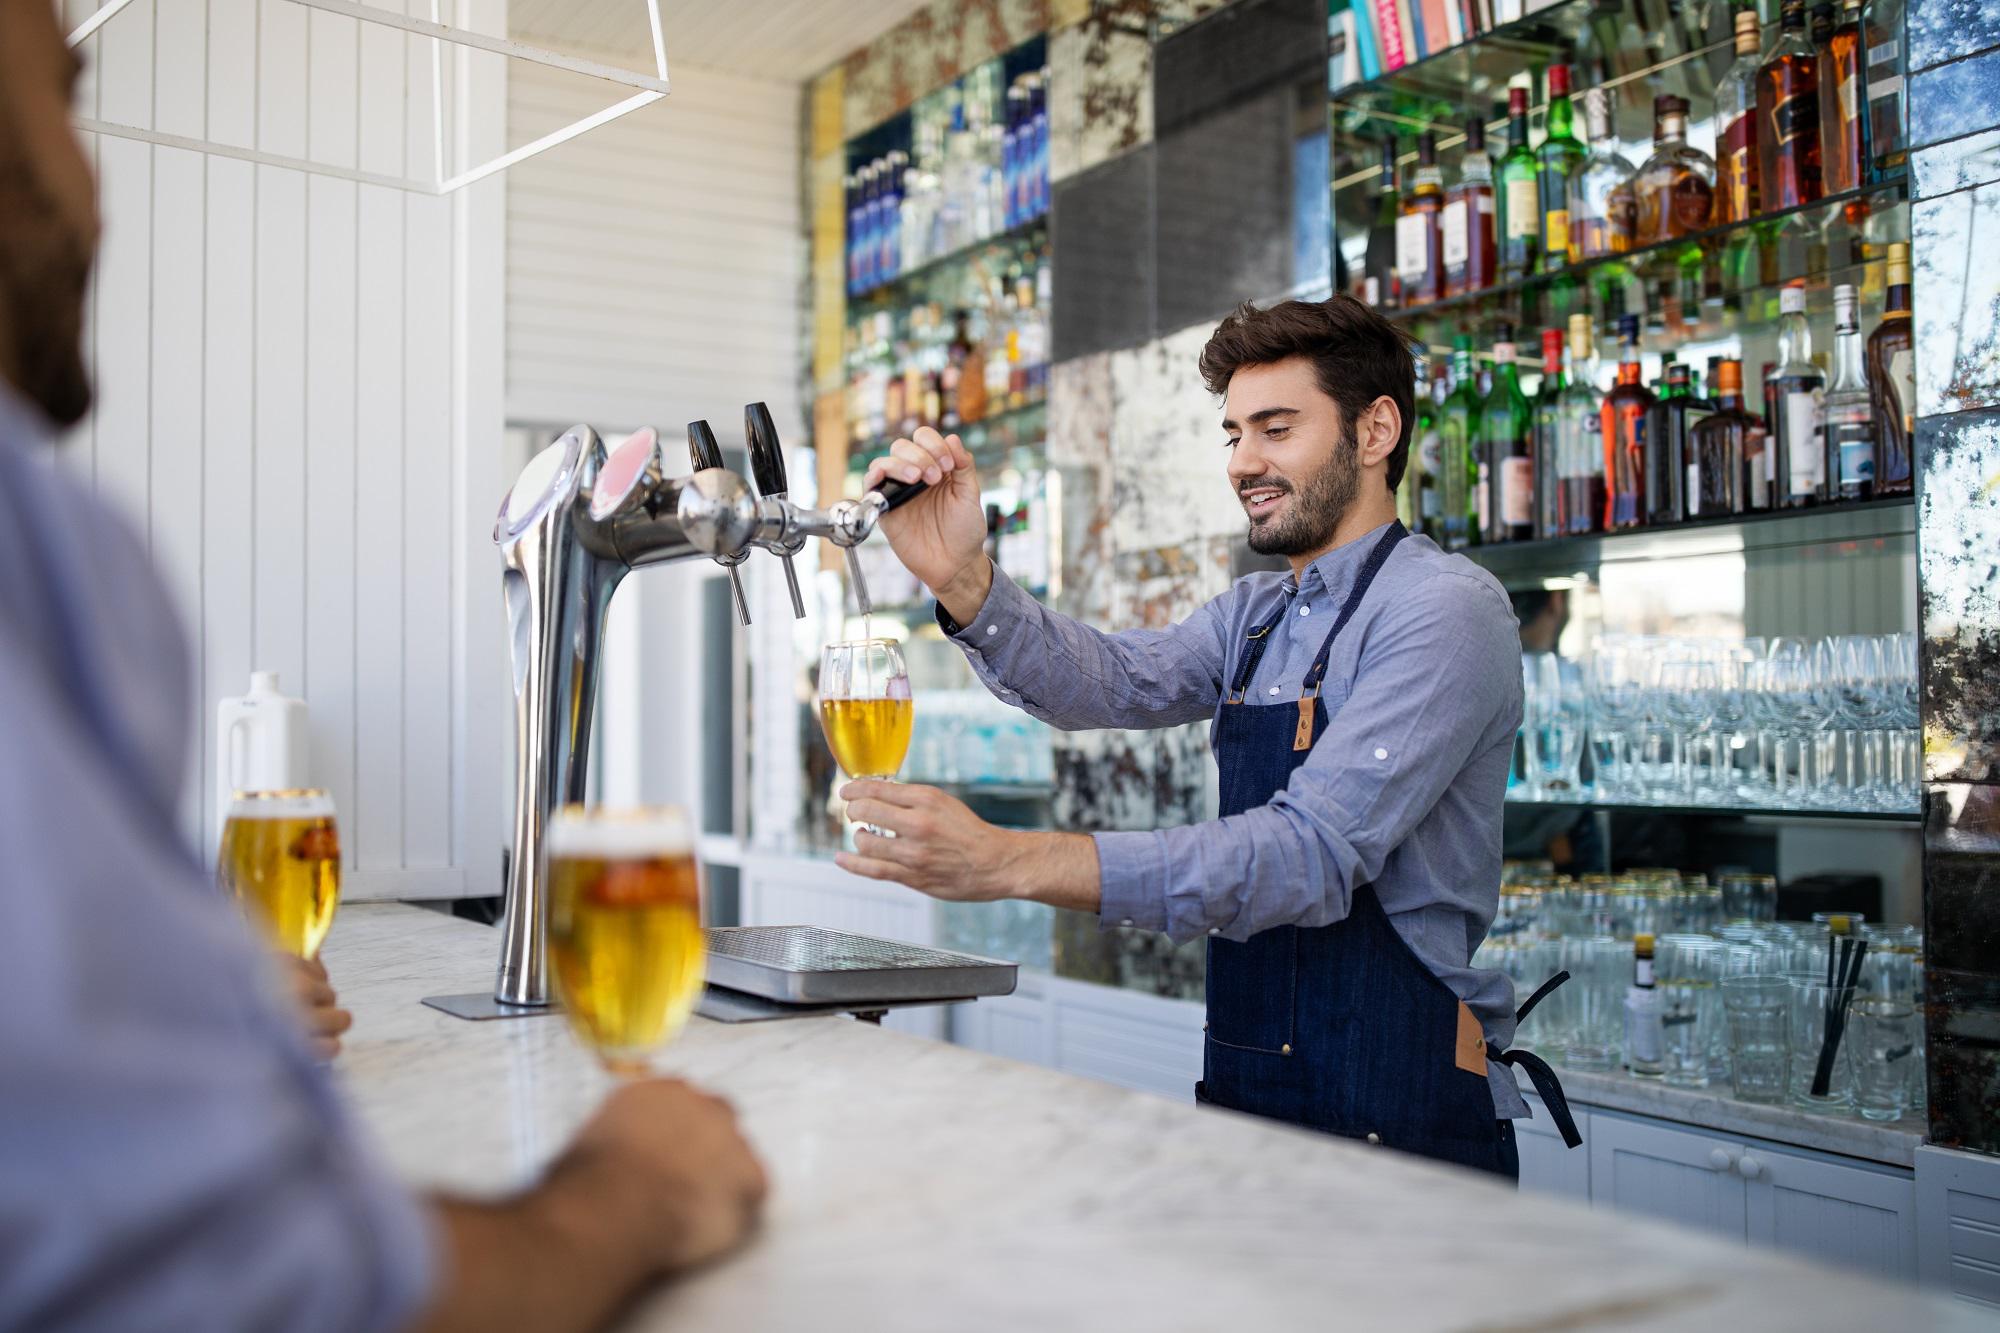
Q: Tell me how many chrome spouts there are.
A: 3